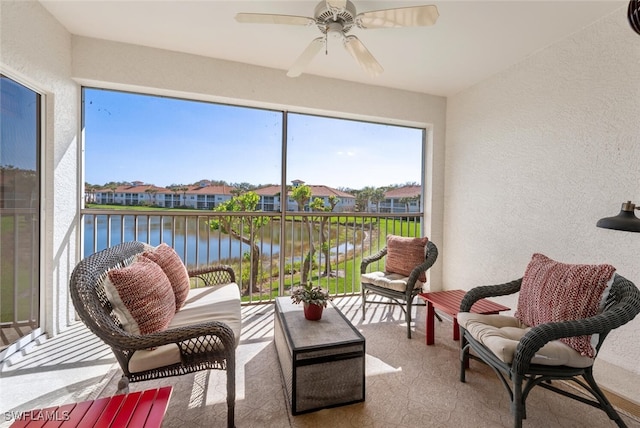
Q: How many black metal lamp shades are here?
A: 1